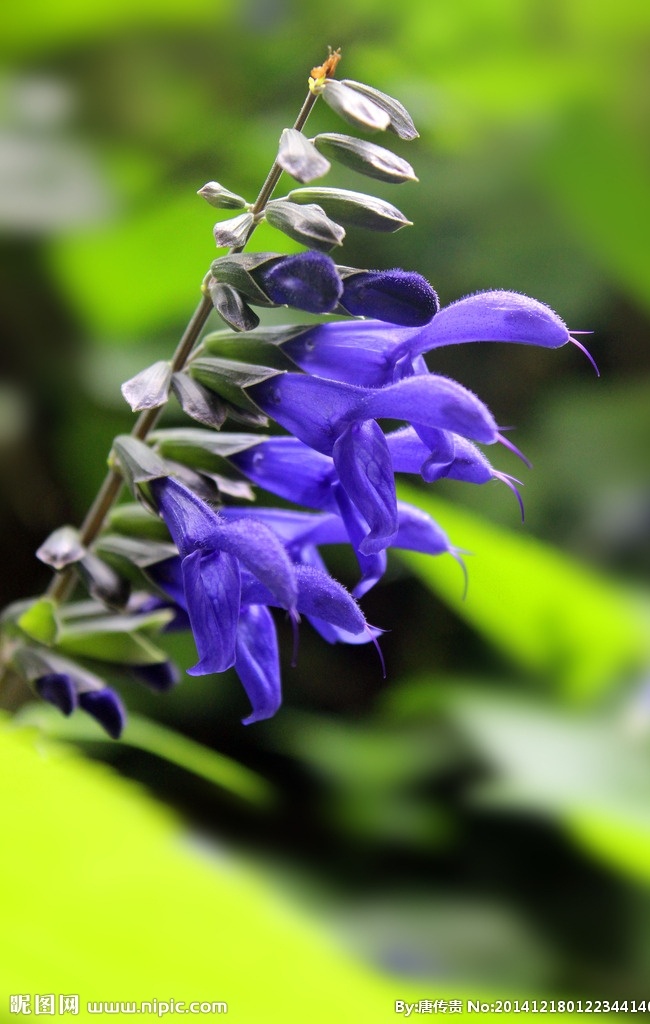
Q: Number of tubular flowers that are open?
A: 6